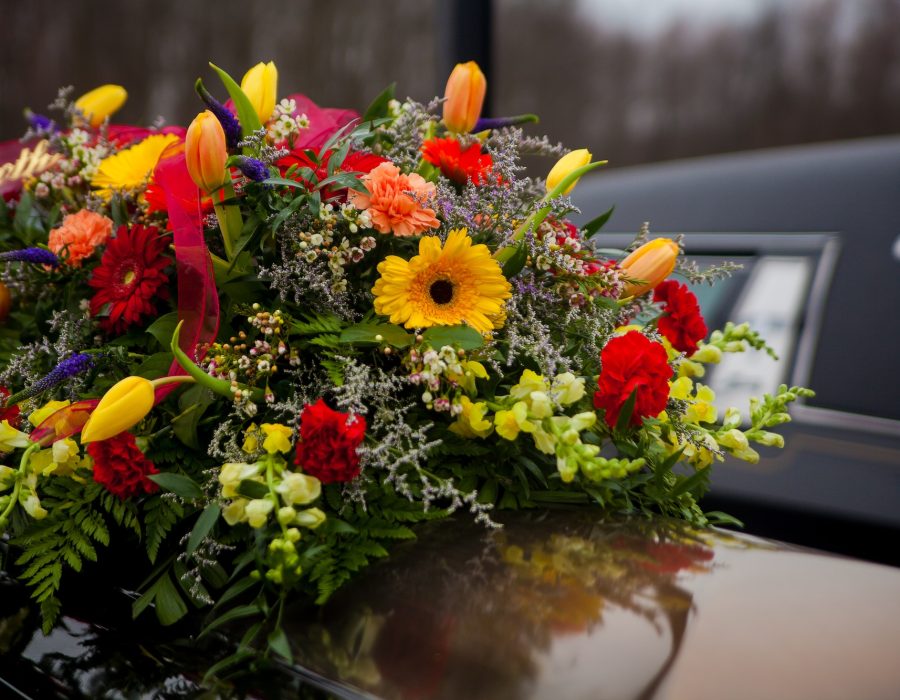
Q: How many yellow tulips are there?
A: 4